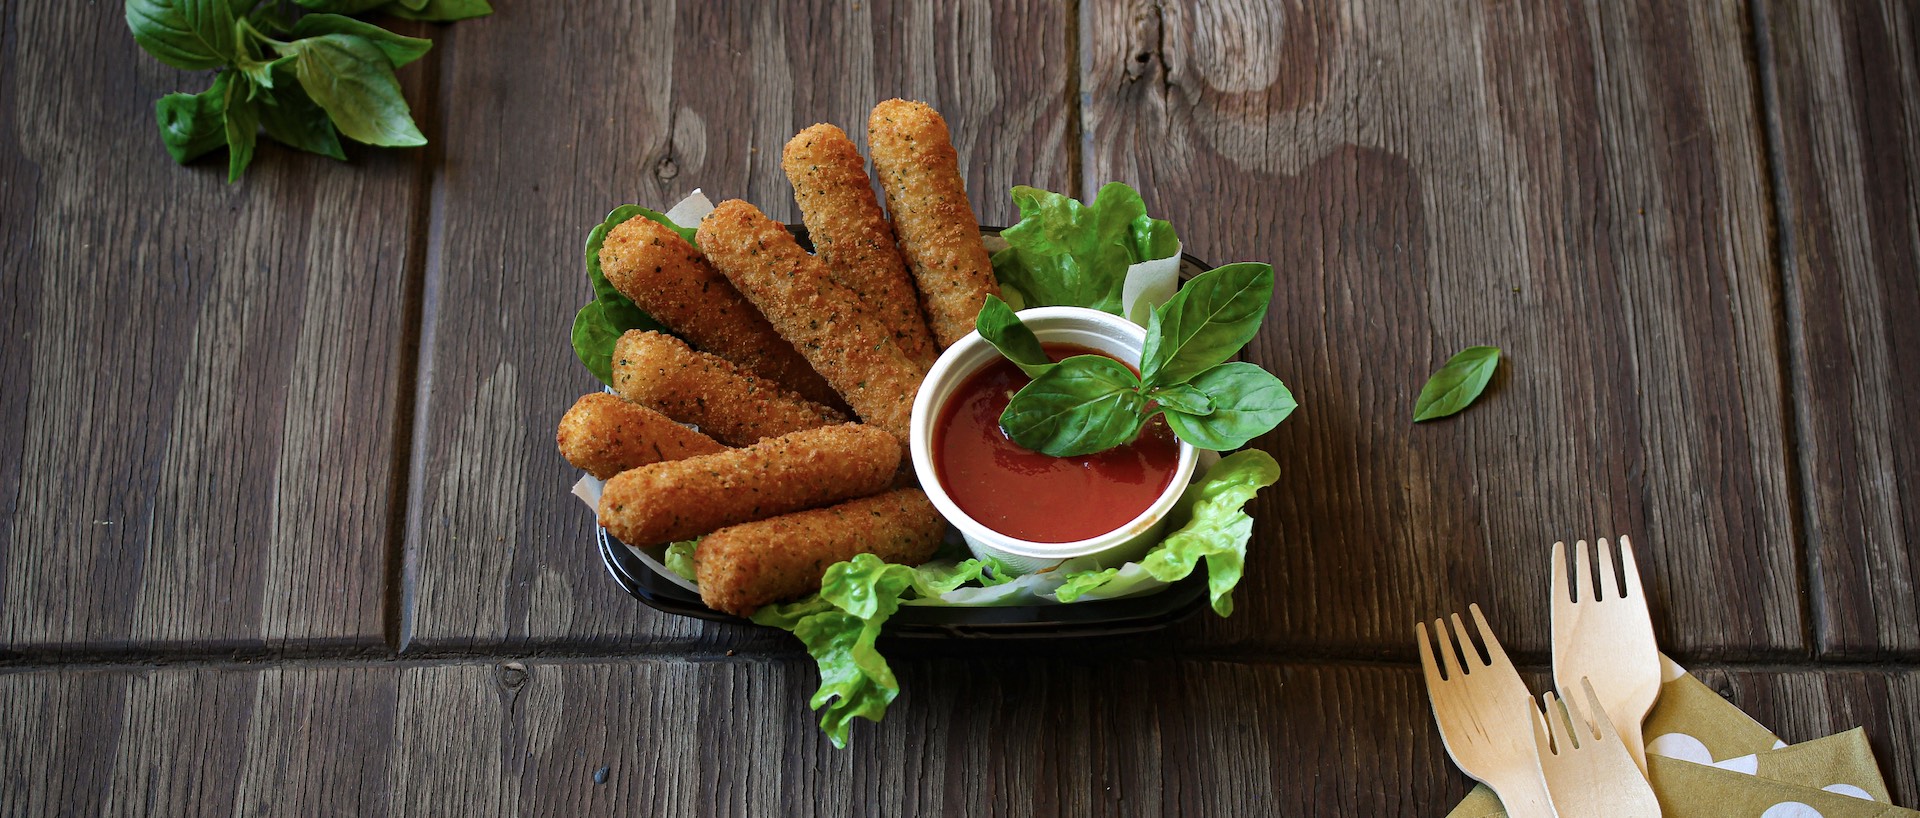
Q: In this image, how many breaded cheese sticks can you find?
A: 8